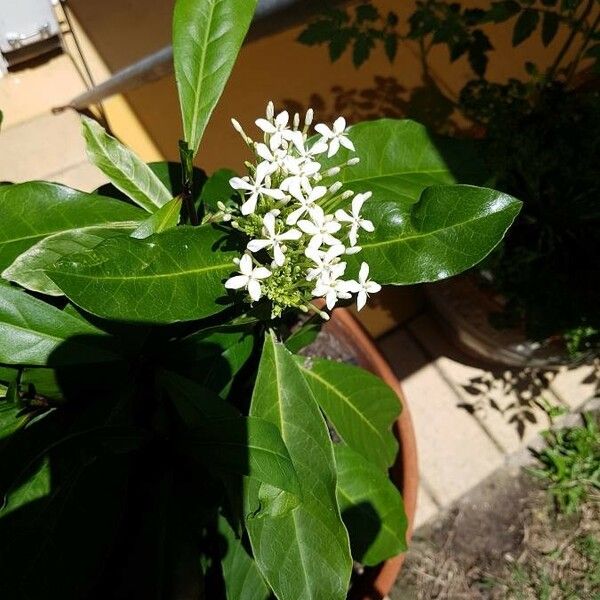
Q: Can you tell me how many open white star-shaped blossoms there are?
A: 14